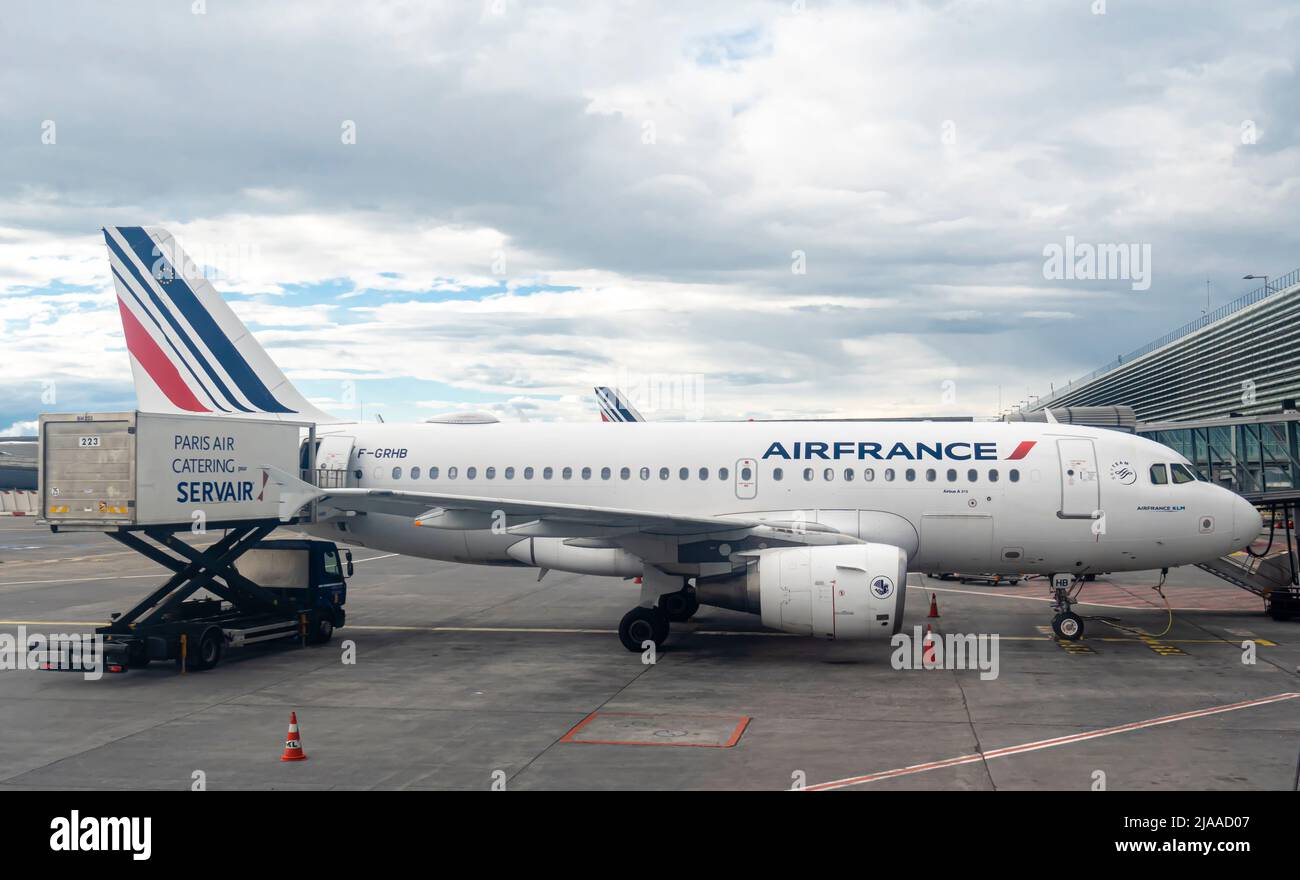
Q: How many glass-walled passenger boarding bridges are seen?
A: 1